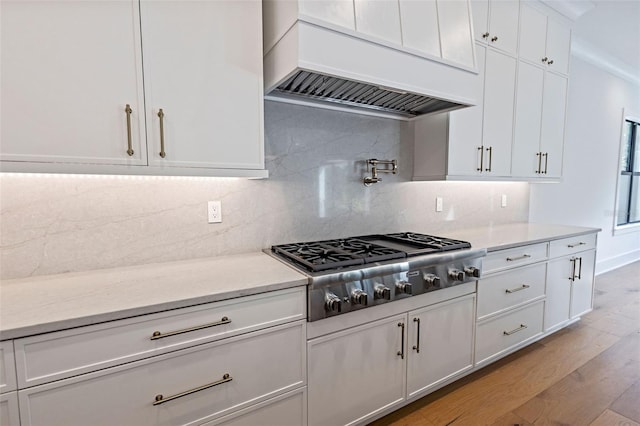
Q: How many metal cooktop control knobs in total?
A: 7